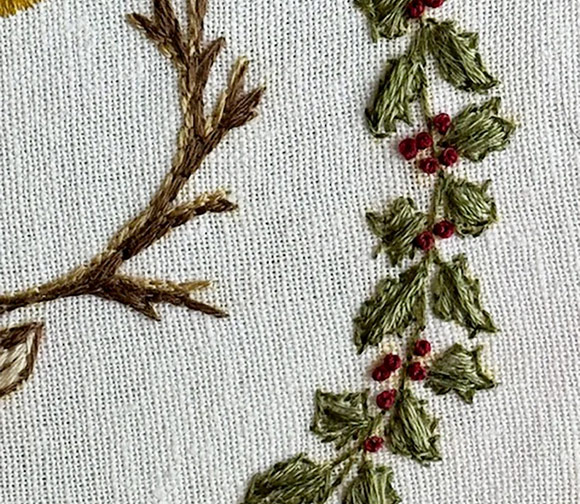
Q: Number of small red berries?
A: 15